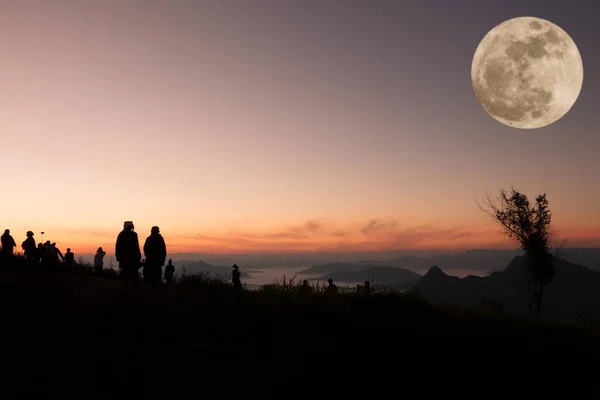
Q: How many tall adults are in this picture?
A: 2